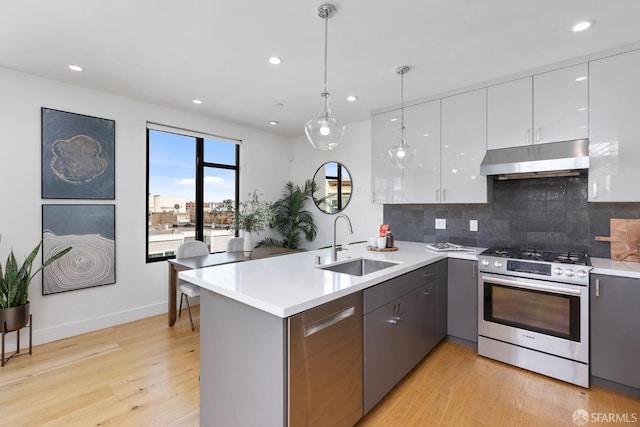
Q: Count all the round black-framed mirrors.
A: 1